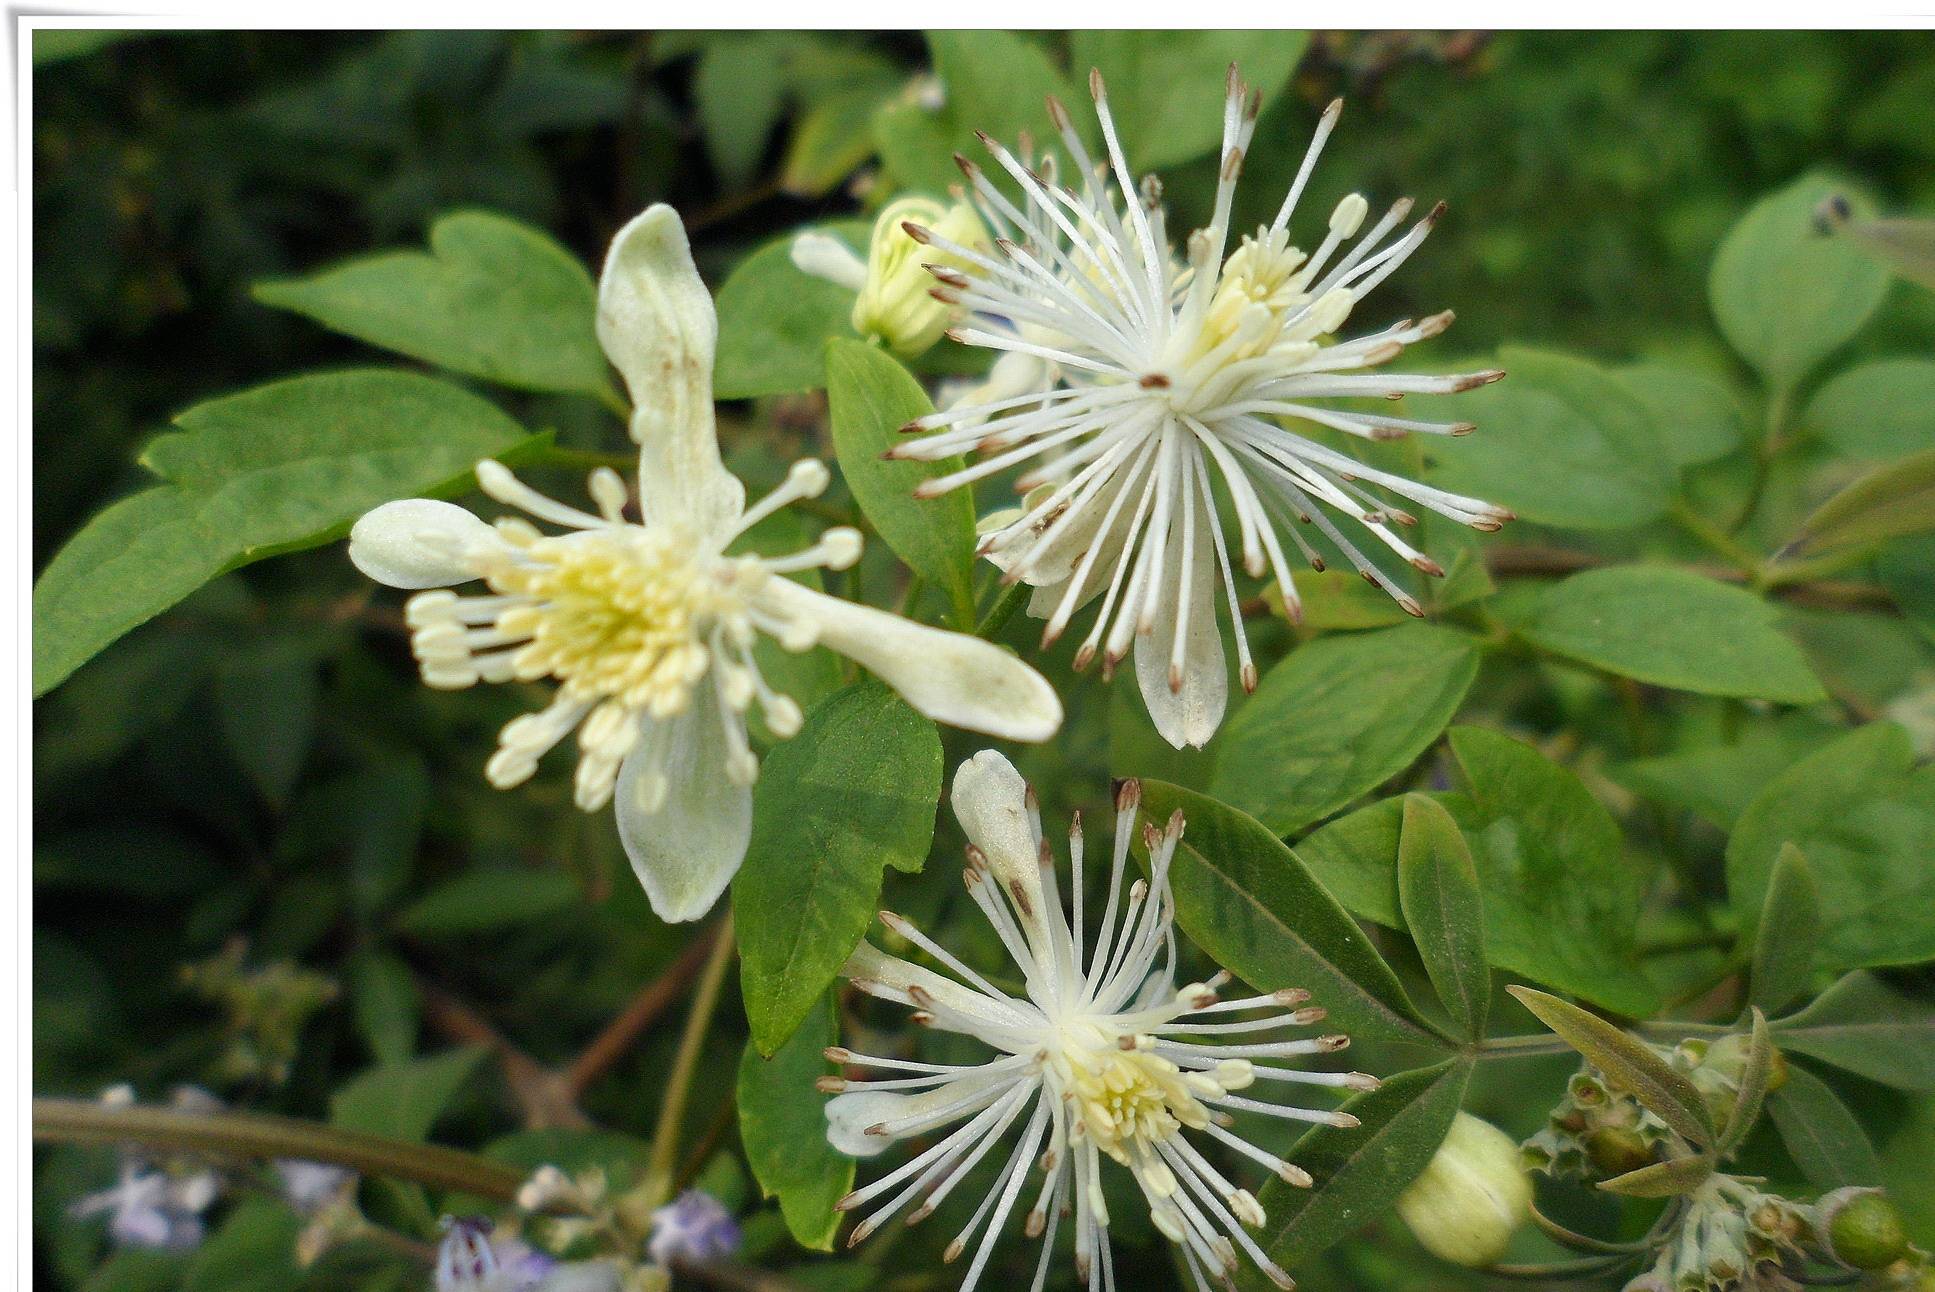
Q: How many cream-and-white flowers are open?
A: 3